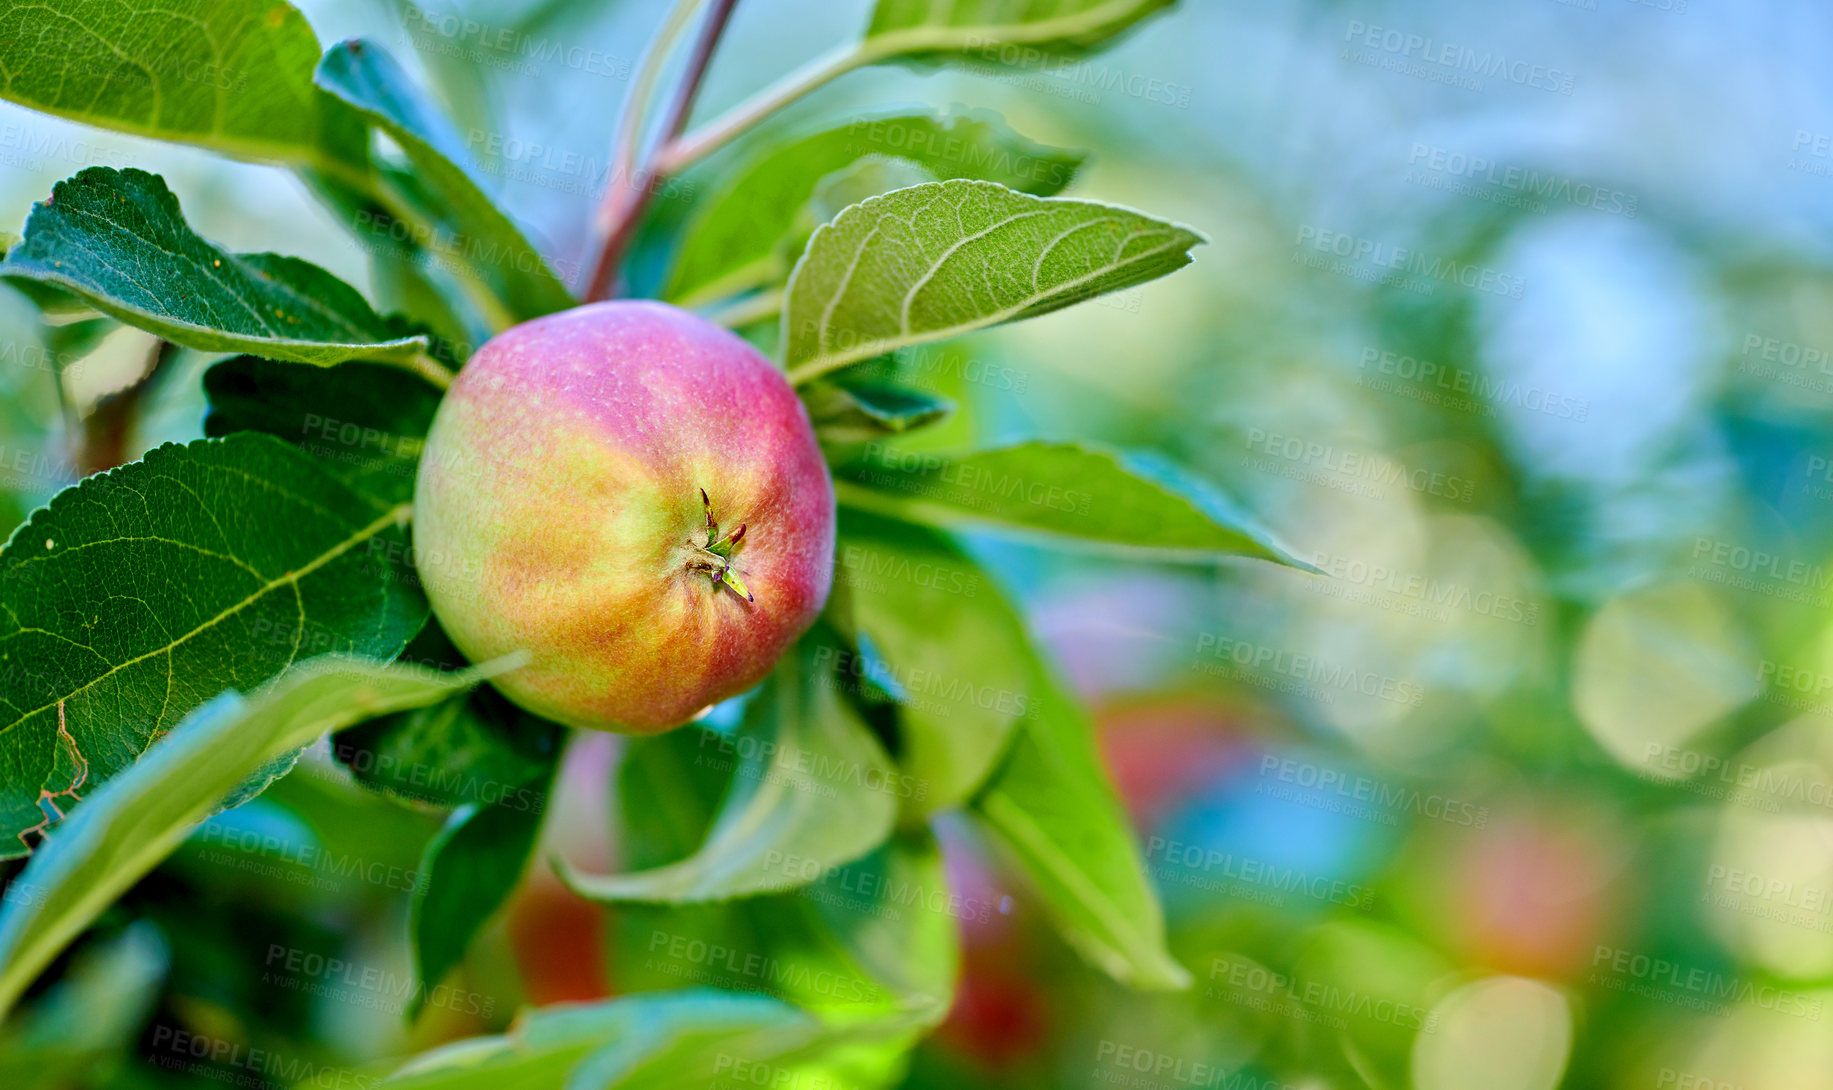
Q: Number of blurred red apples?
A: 4